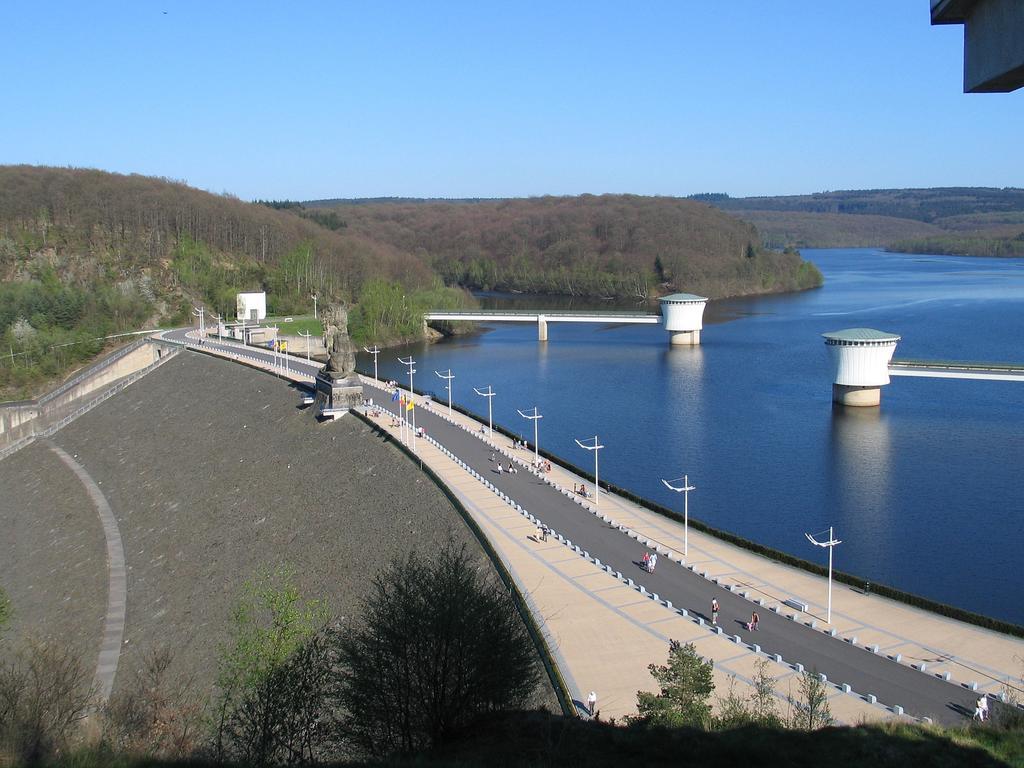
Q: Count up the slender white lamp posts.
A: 15